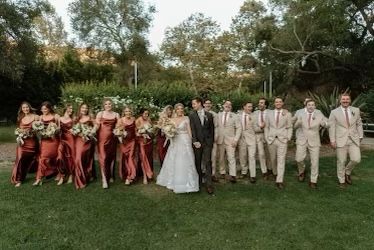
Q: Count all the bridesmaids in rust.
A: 8